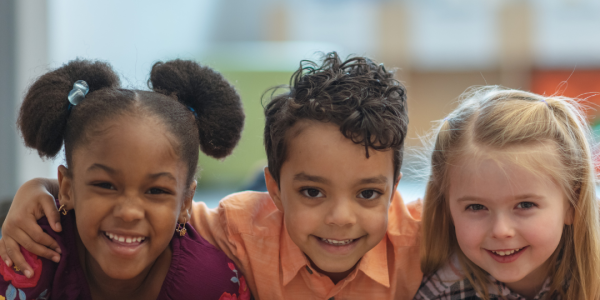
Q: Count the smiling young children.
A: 3